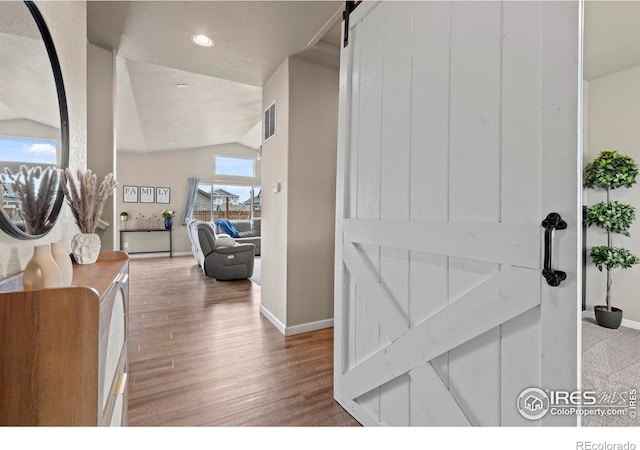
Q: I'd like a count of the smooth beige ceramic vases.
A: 2